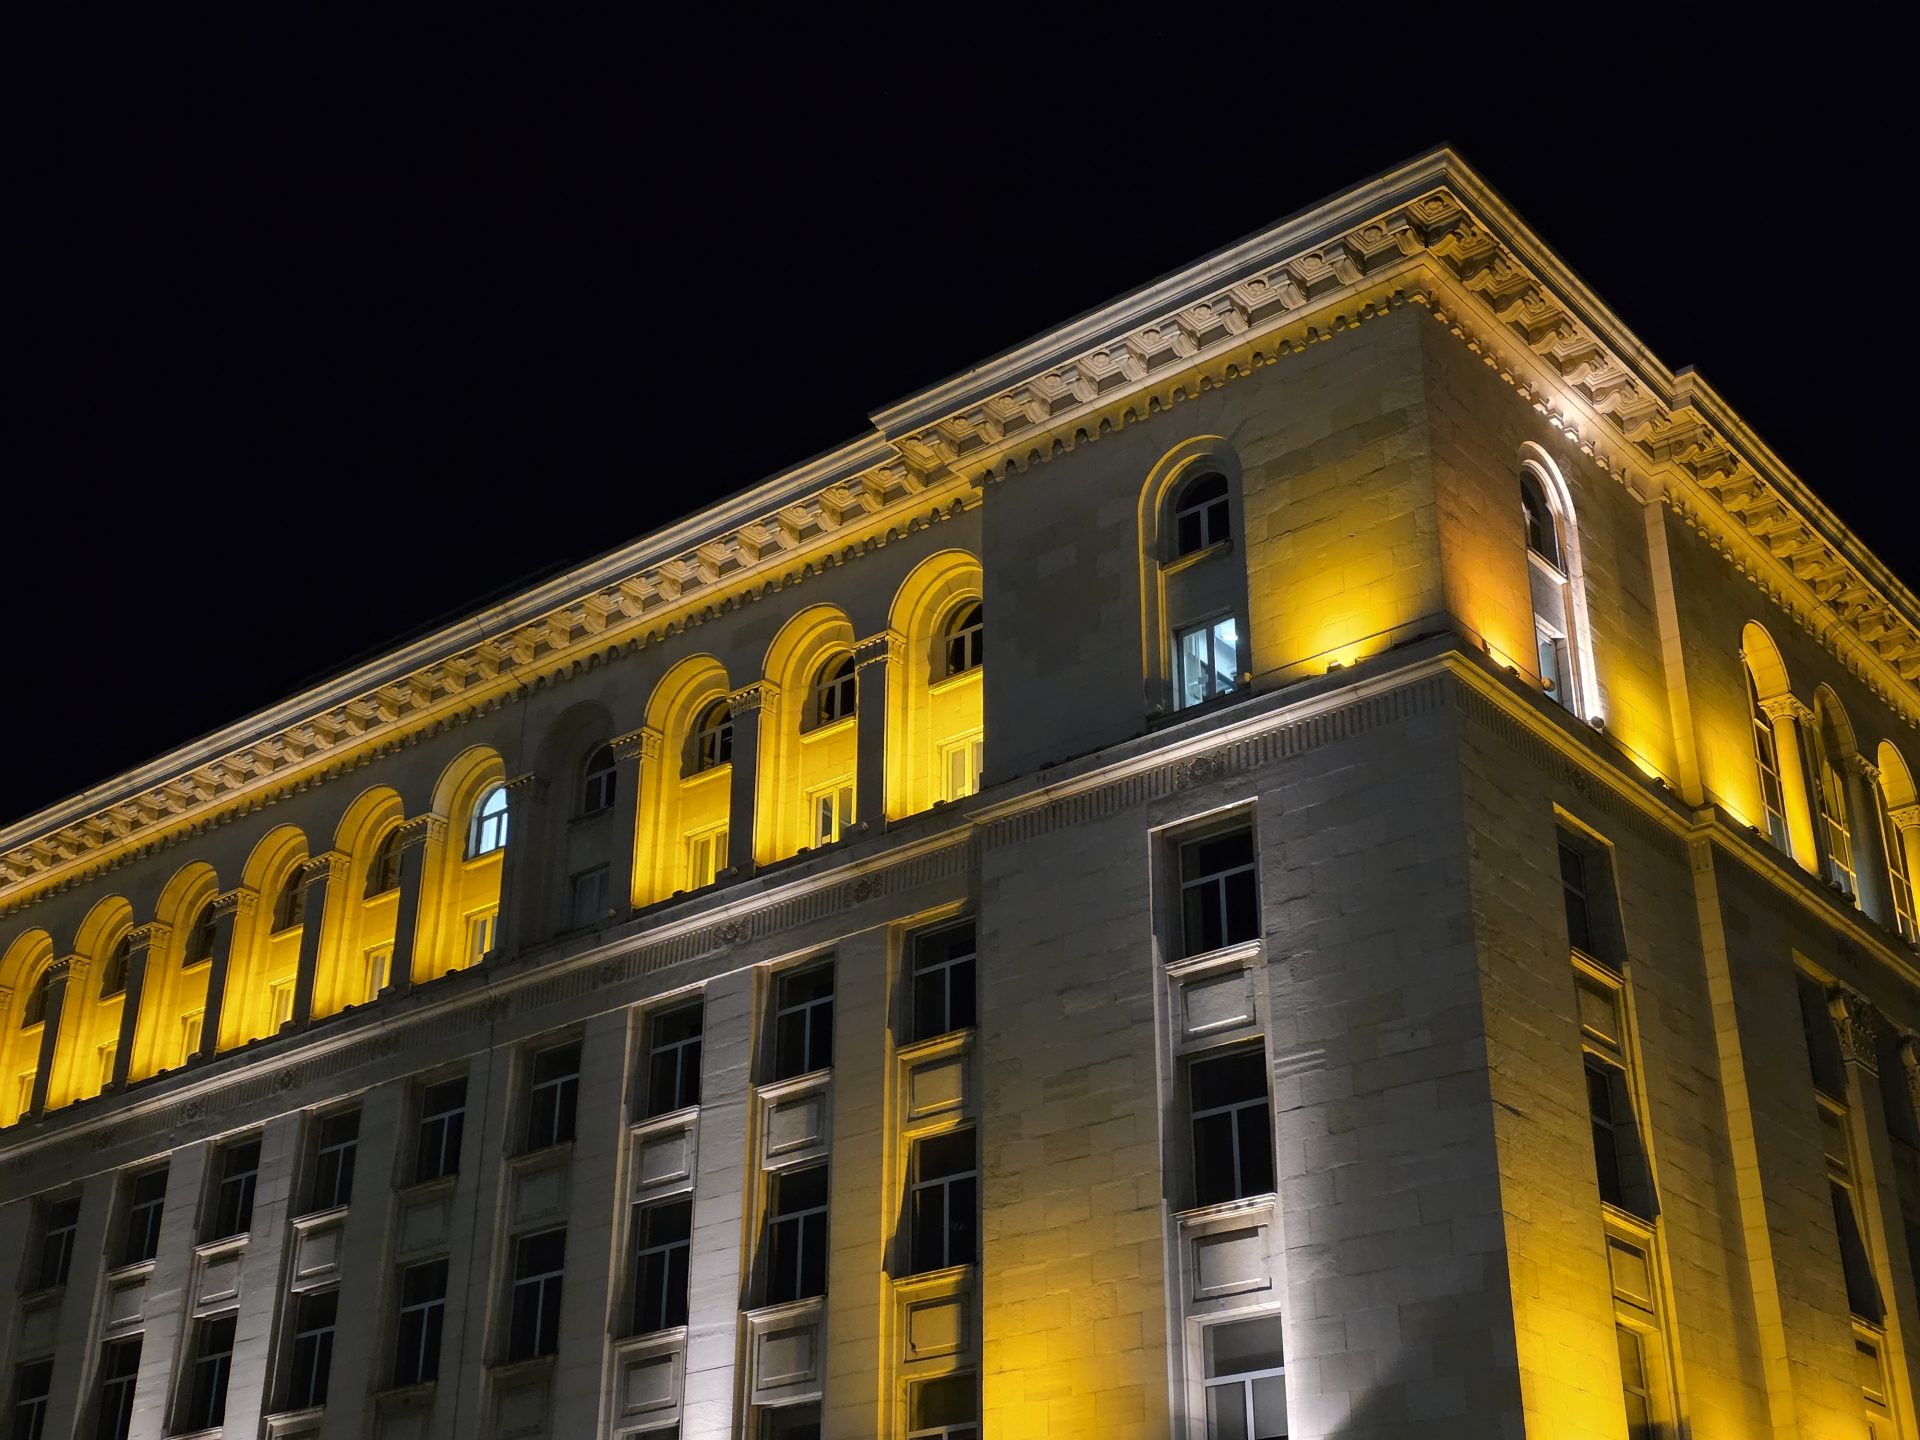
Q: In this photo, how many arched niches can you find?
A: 15